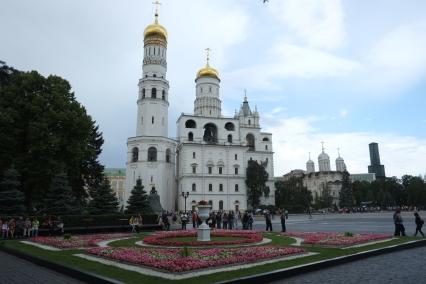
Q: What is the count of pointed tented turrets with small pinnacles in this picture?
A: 1